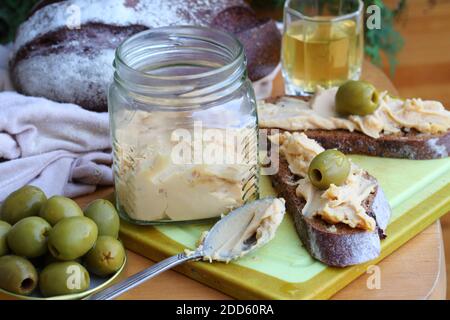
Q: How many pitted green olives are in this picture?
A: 11